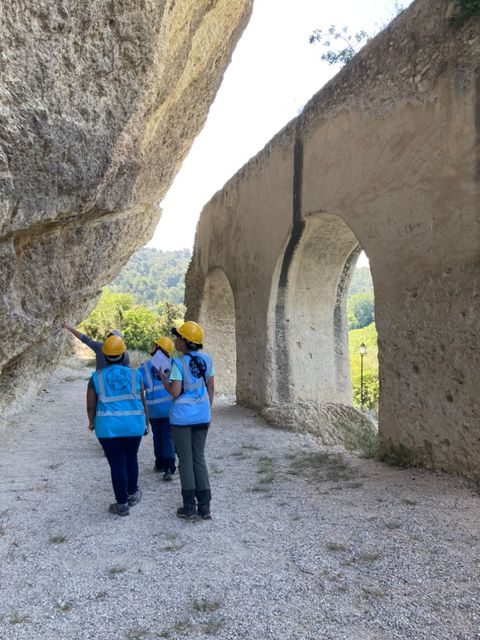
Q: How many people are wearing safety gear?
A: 3